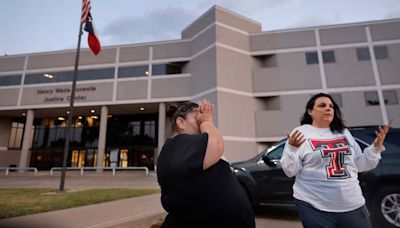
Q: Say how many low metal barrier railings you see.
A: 2